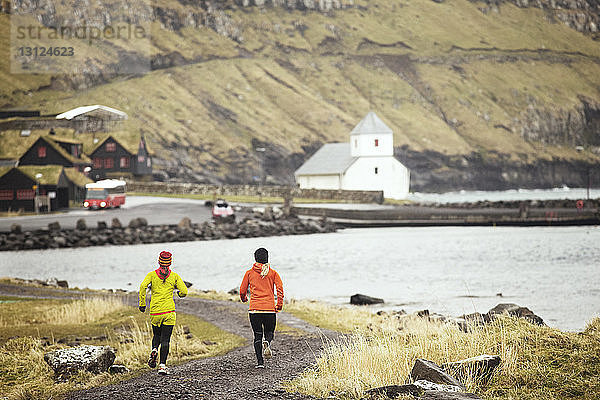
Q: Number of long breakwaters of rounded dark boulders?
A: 1